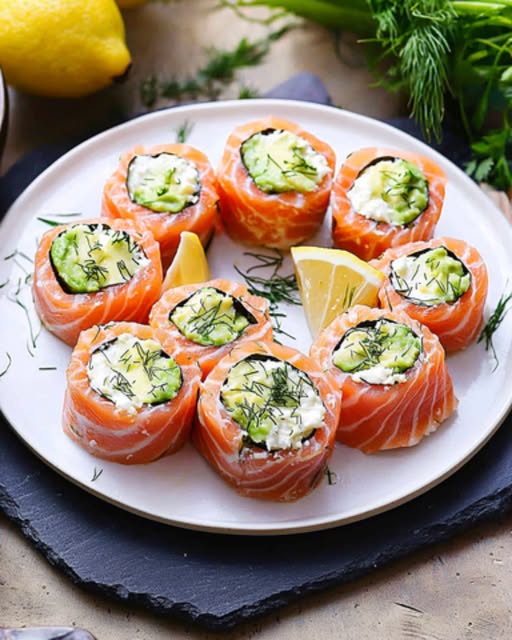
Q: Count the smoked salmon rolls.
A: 9